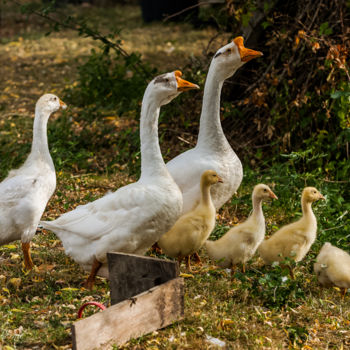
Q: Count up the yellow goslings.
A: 4